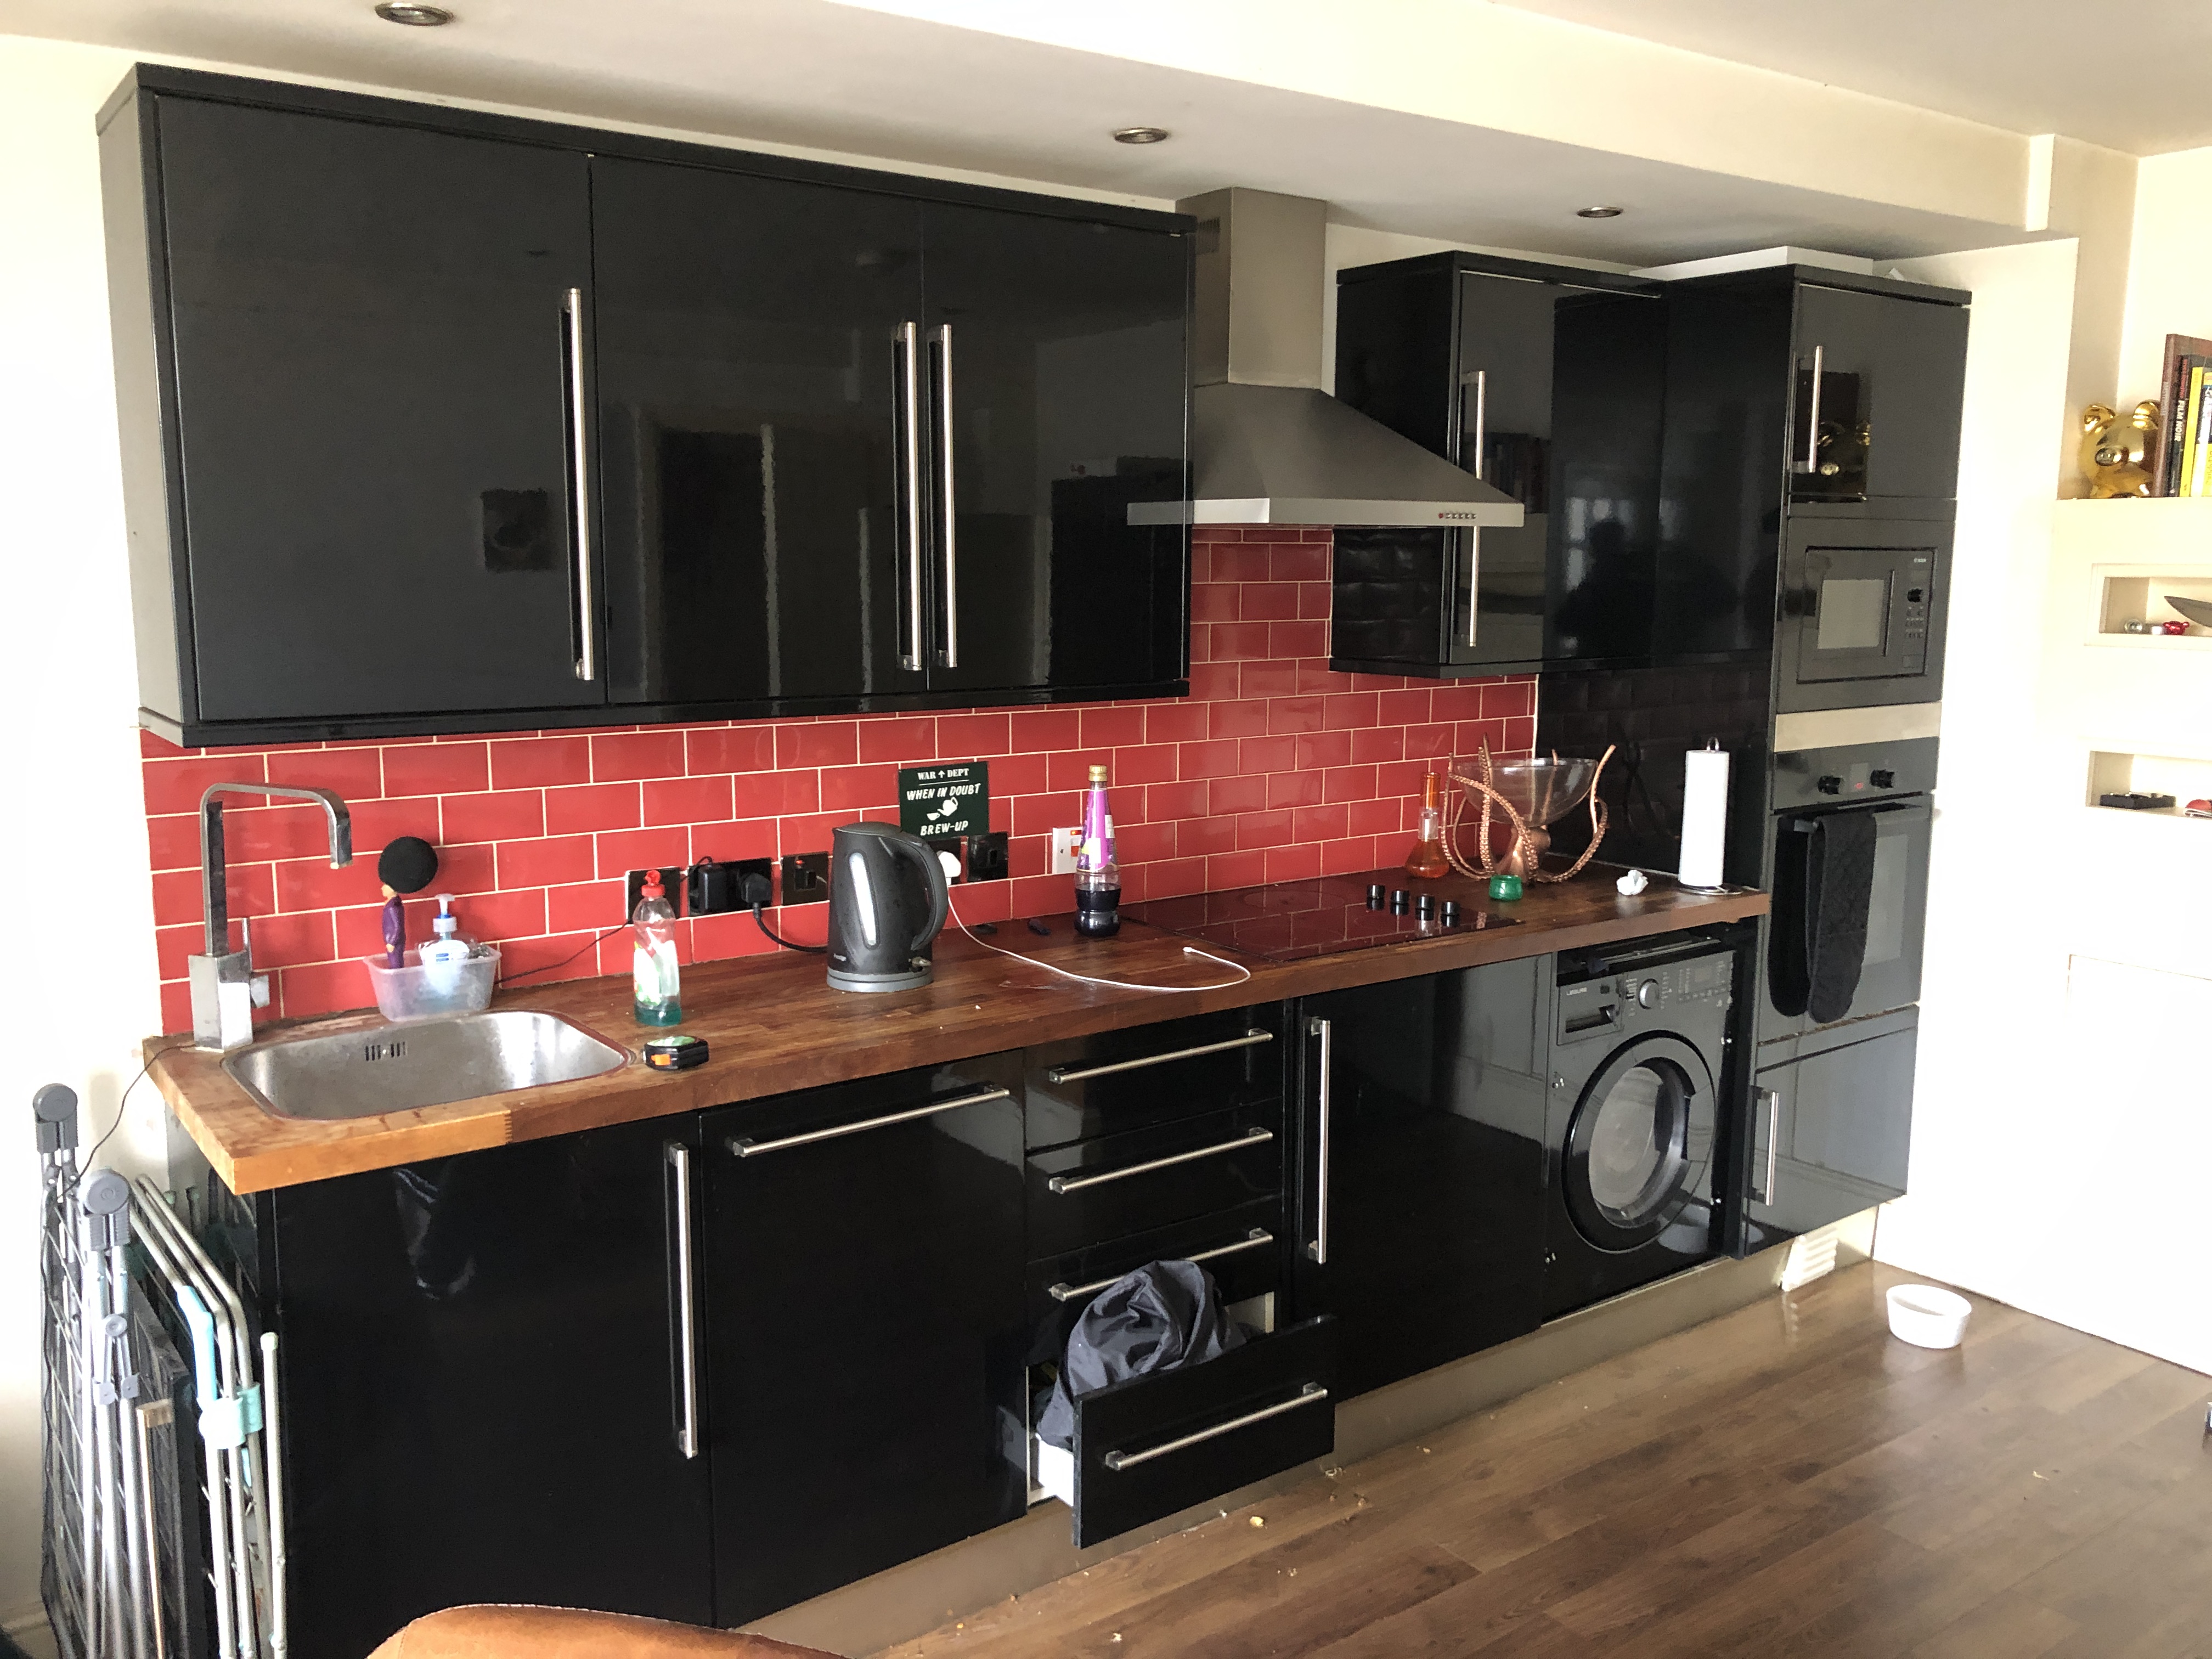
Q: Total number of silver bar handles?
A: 13